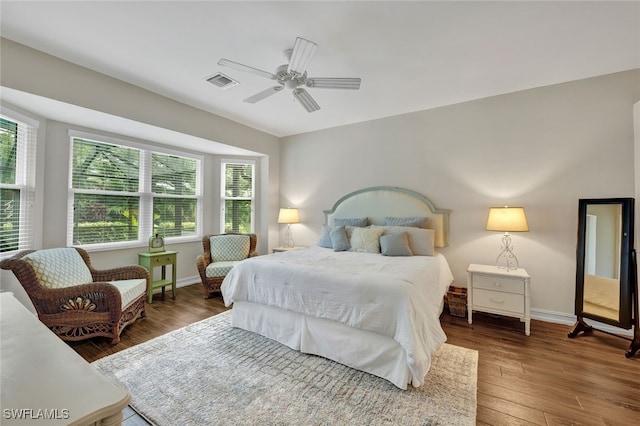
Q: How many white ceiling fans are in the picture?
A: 1